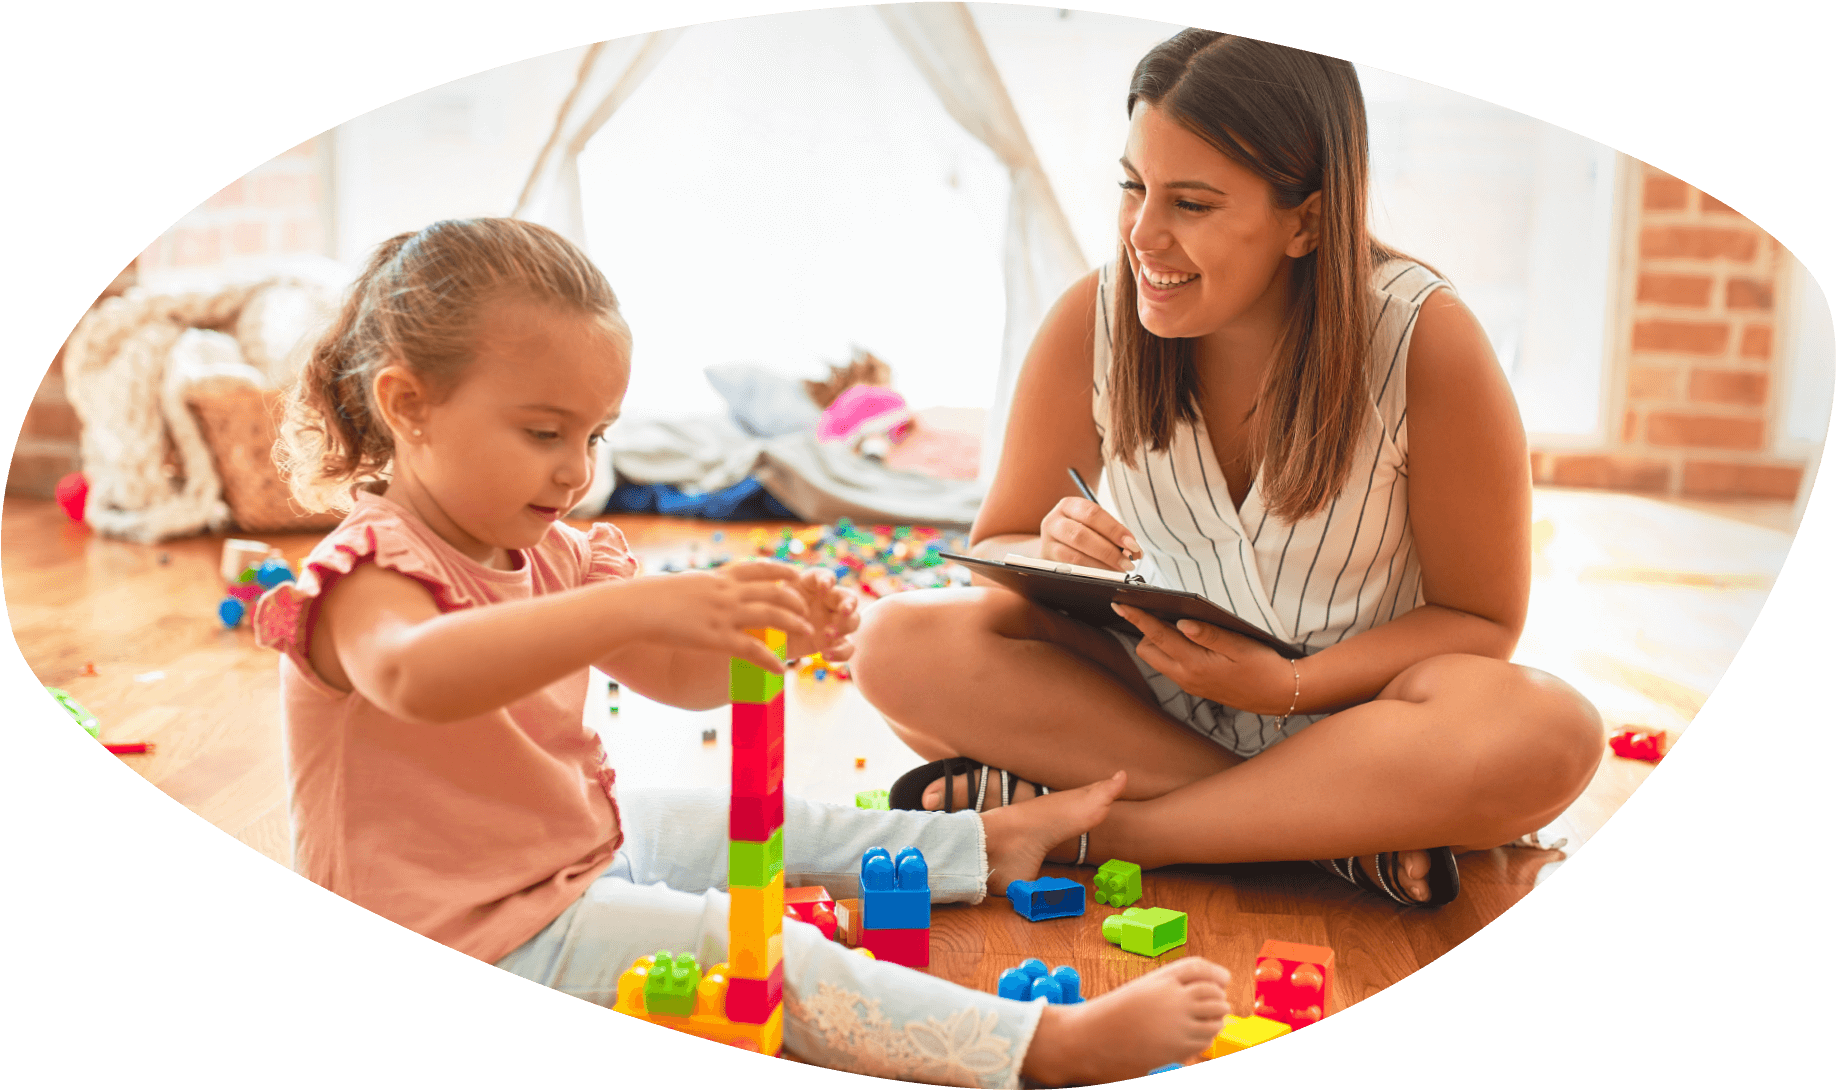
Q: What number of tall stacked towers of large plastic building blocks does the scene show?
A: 1